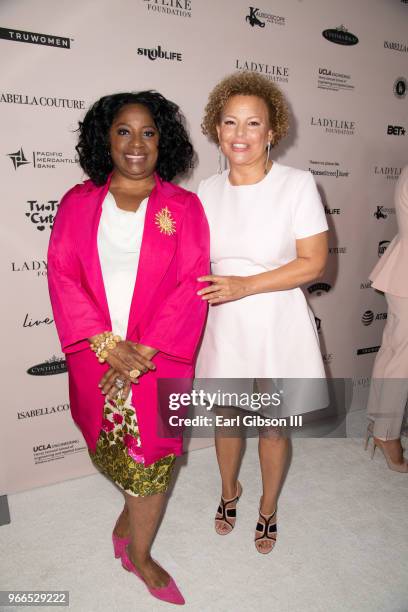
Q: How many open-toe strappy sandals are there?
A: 2